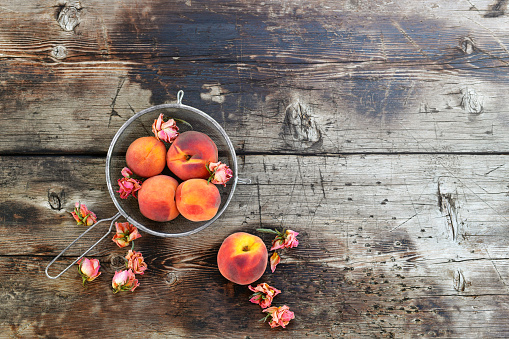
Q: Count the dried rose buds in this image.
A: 11